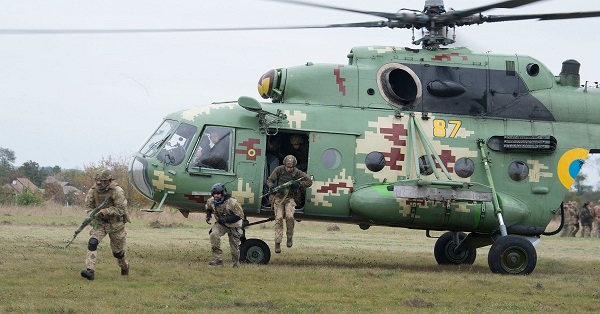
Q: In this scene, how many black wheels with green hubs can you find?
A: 3